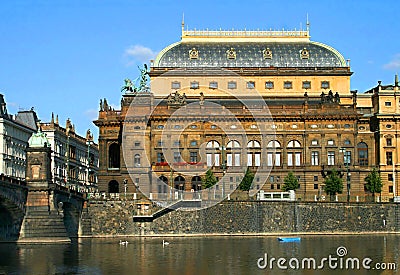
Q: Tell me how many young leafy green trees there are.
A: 5